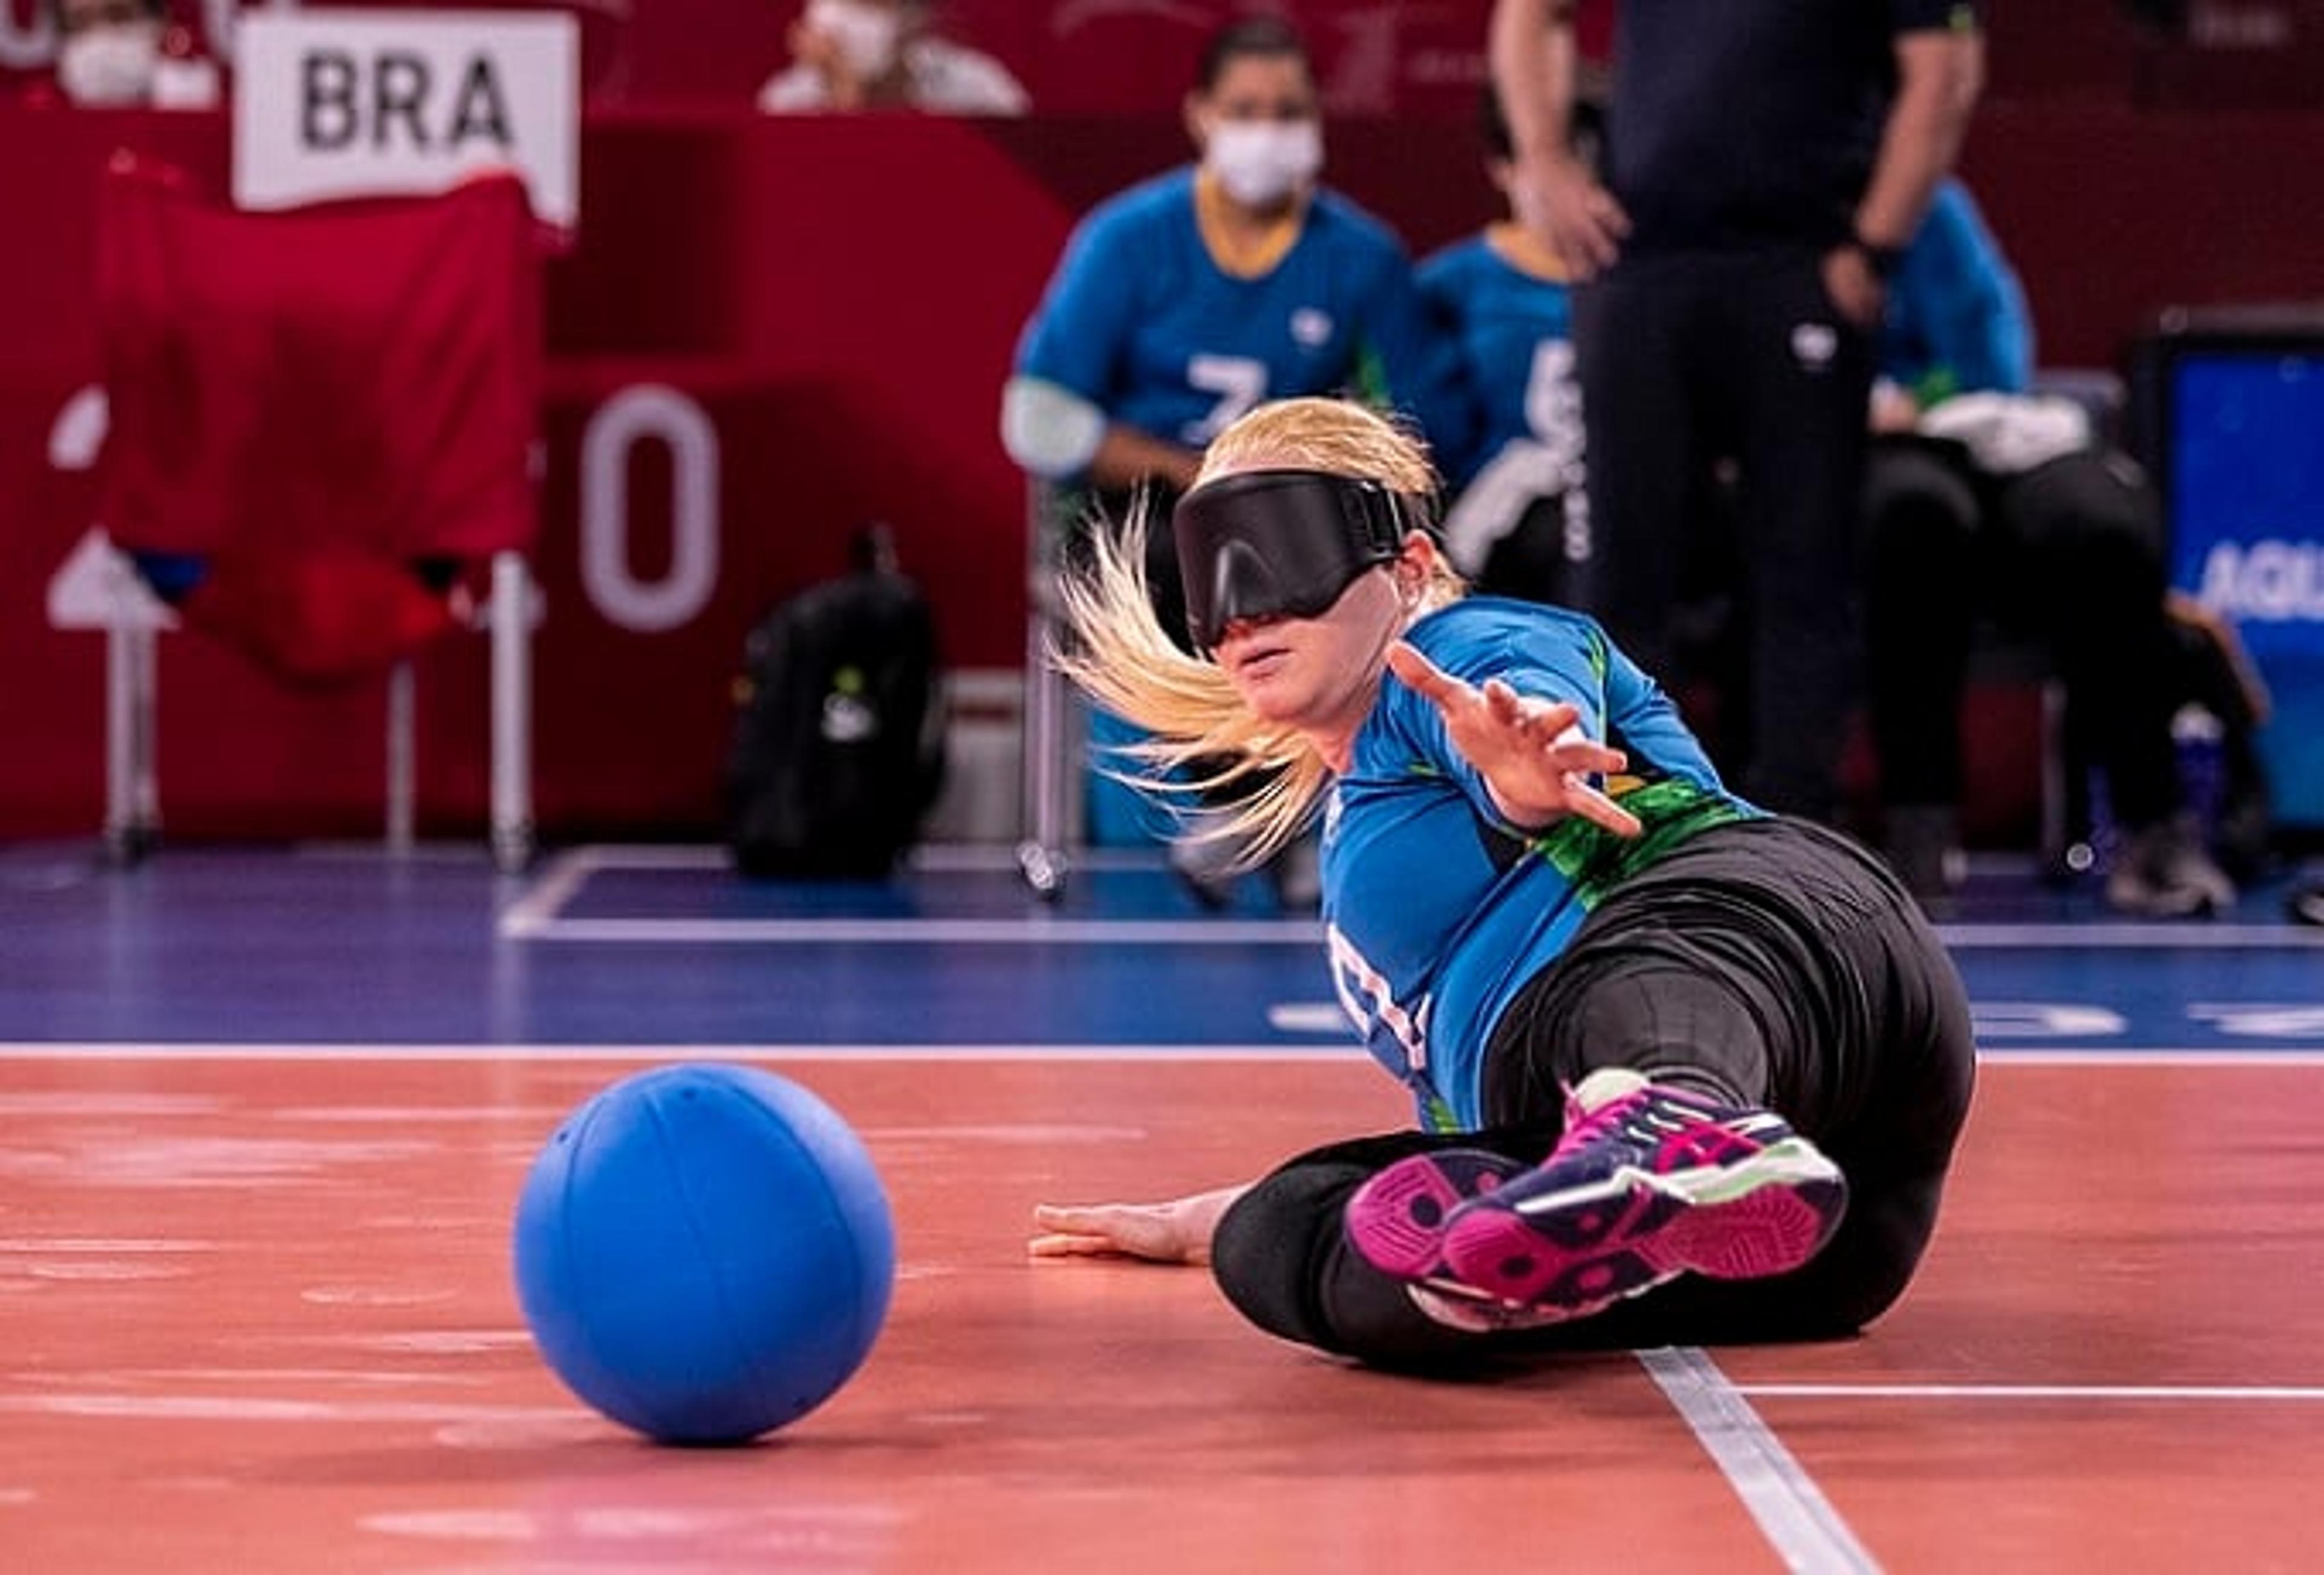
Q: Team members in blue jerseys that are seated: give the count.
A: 3